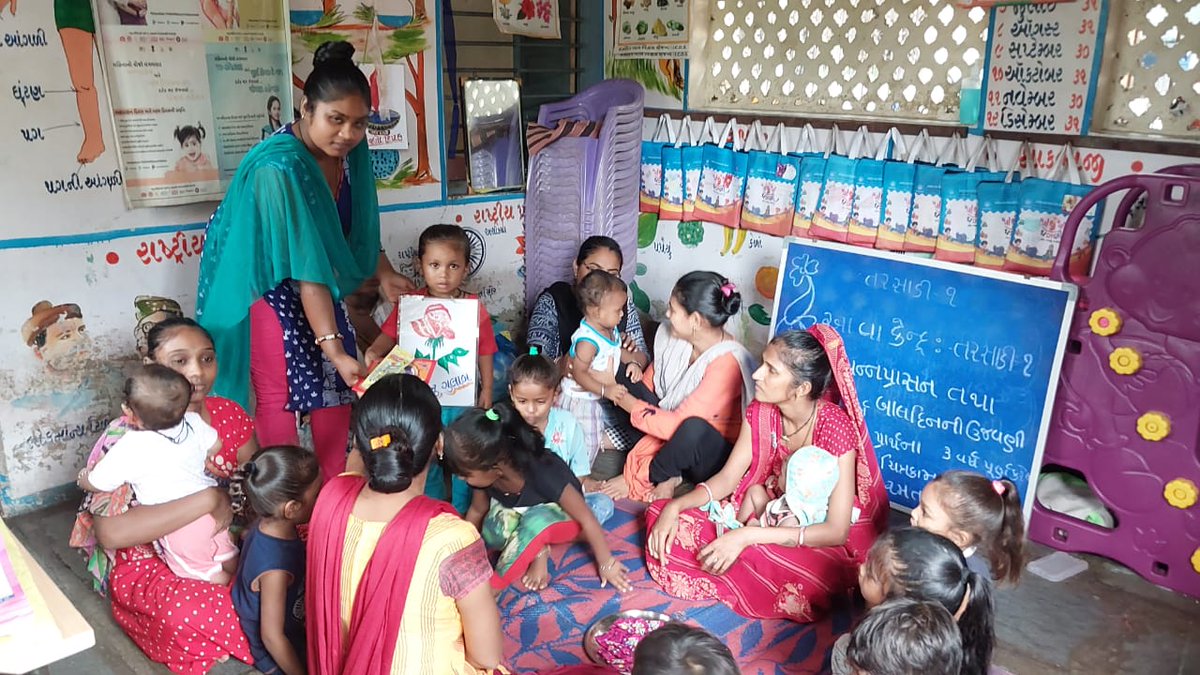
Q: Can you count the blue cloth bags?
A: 13